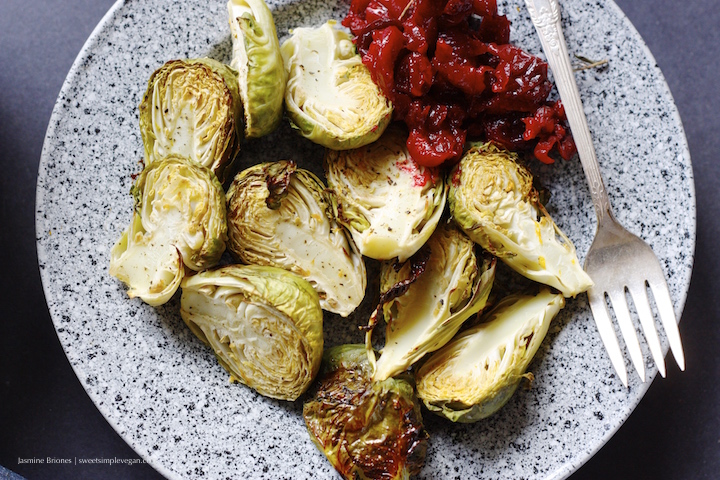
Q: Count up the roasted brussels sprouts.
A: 11